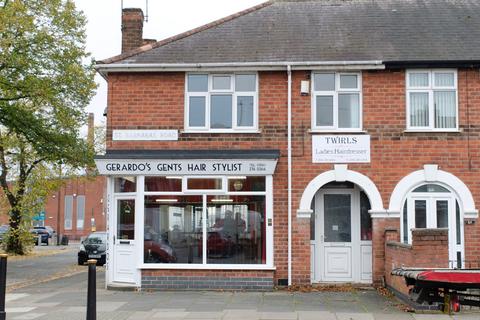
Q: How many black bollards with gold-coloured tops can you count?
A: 2